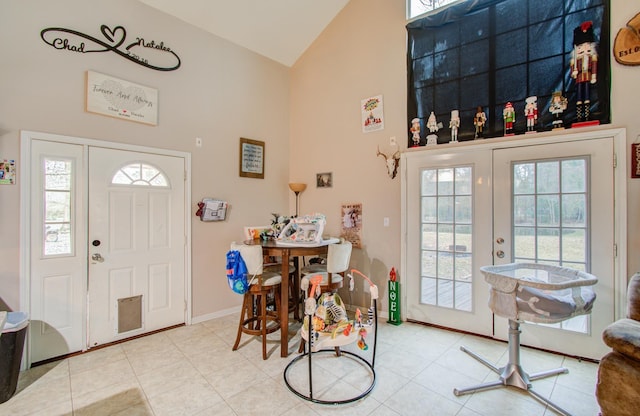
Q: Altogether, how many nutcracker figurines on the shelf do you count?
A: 8